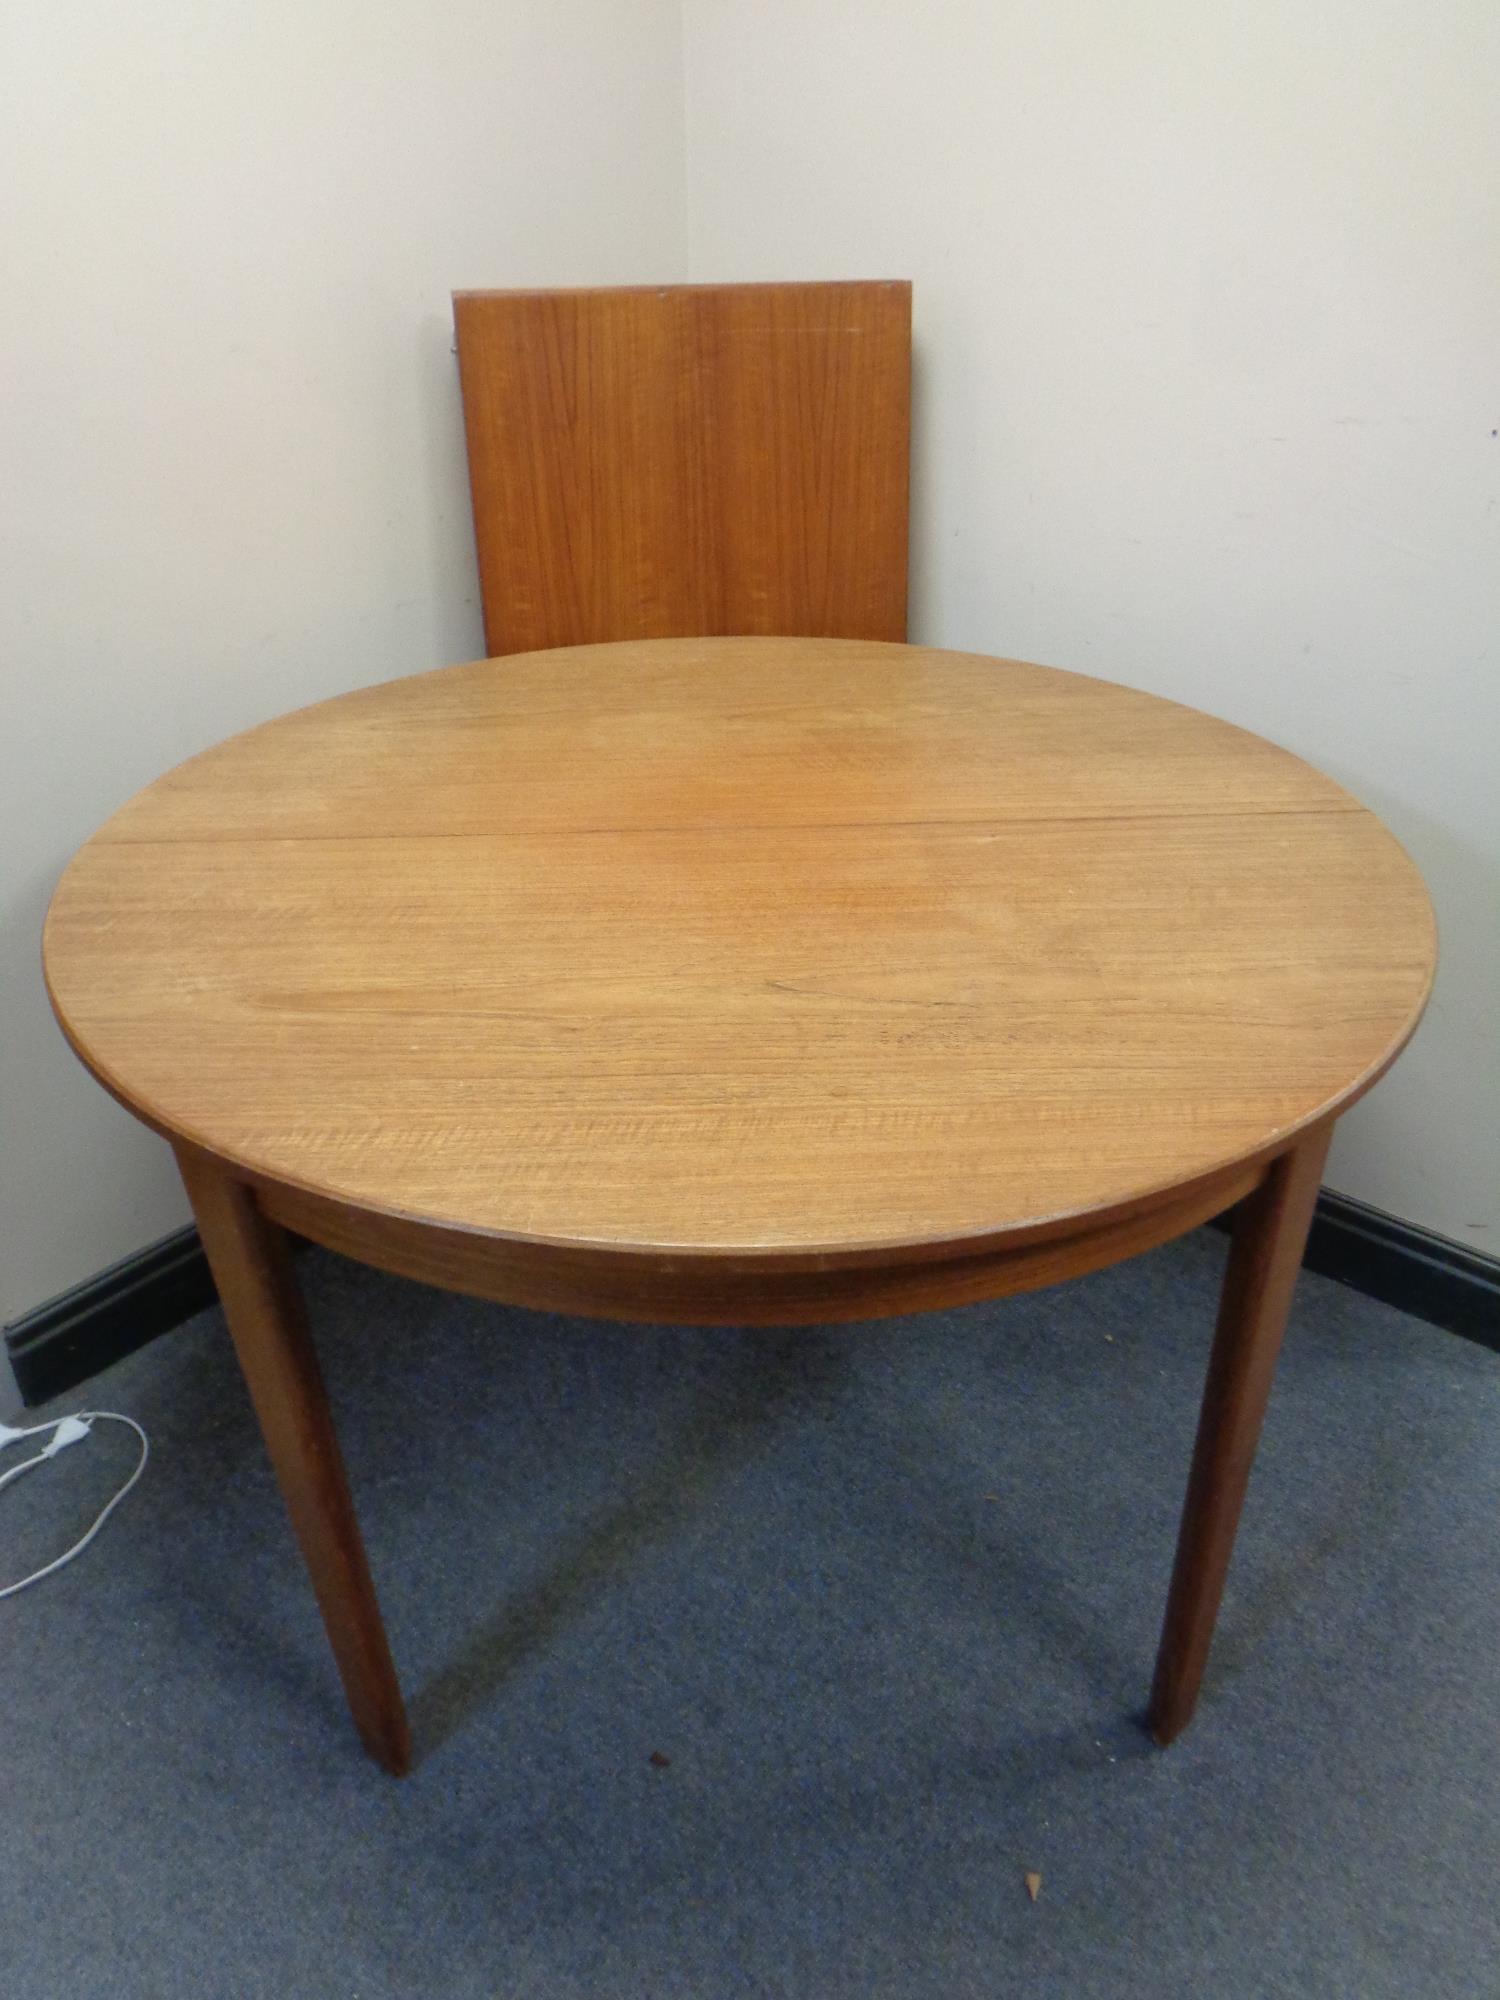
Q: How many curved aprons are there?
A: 1